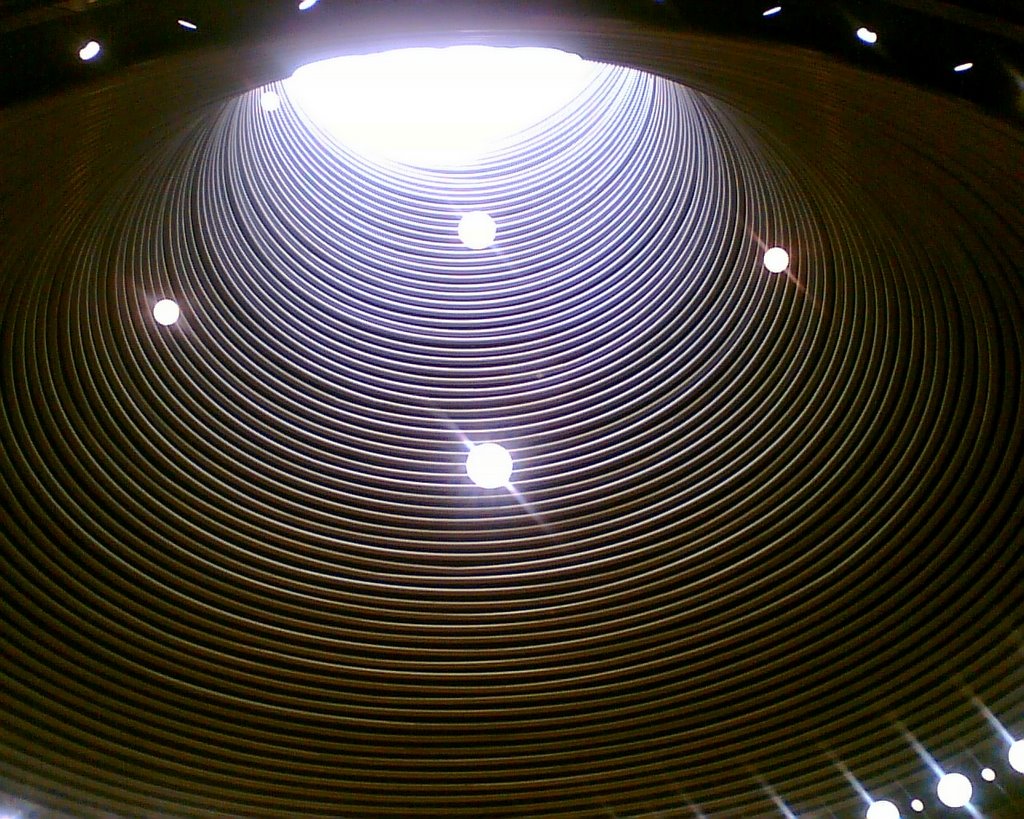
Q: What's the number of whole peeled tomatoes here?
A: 0